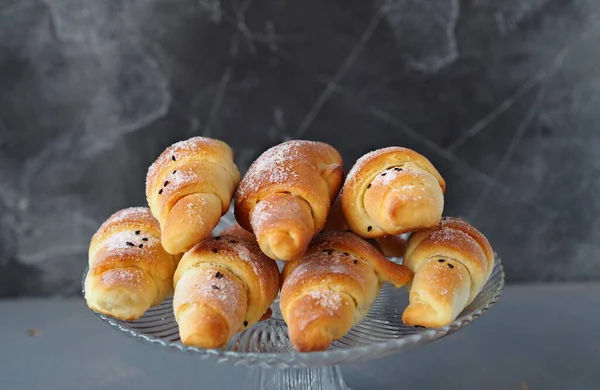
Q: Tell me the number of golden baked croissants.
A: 7